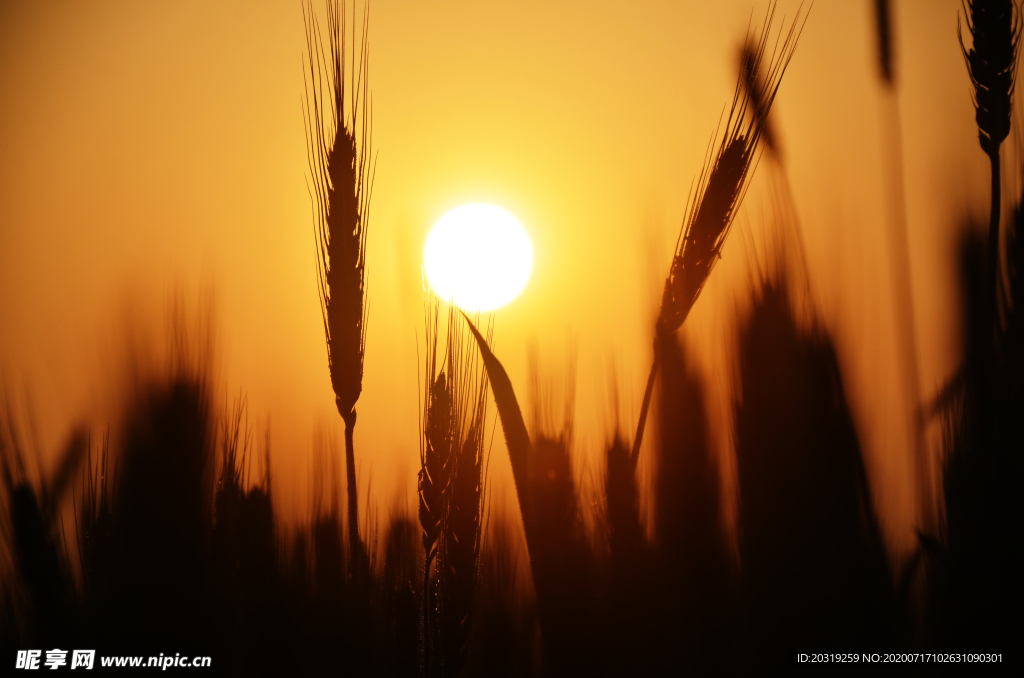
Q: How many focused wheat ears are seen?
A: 5